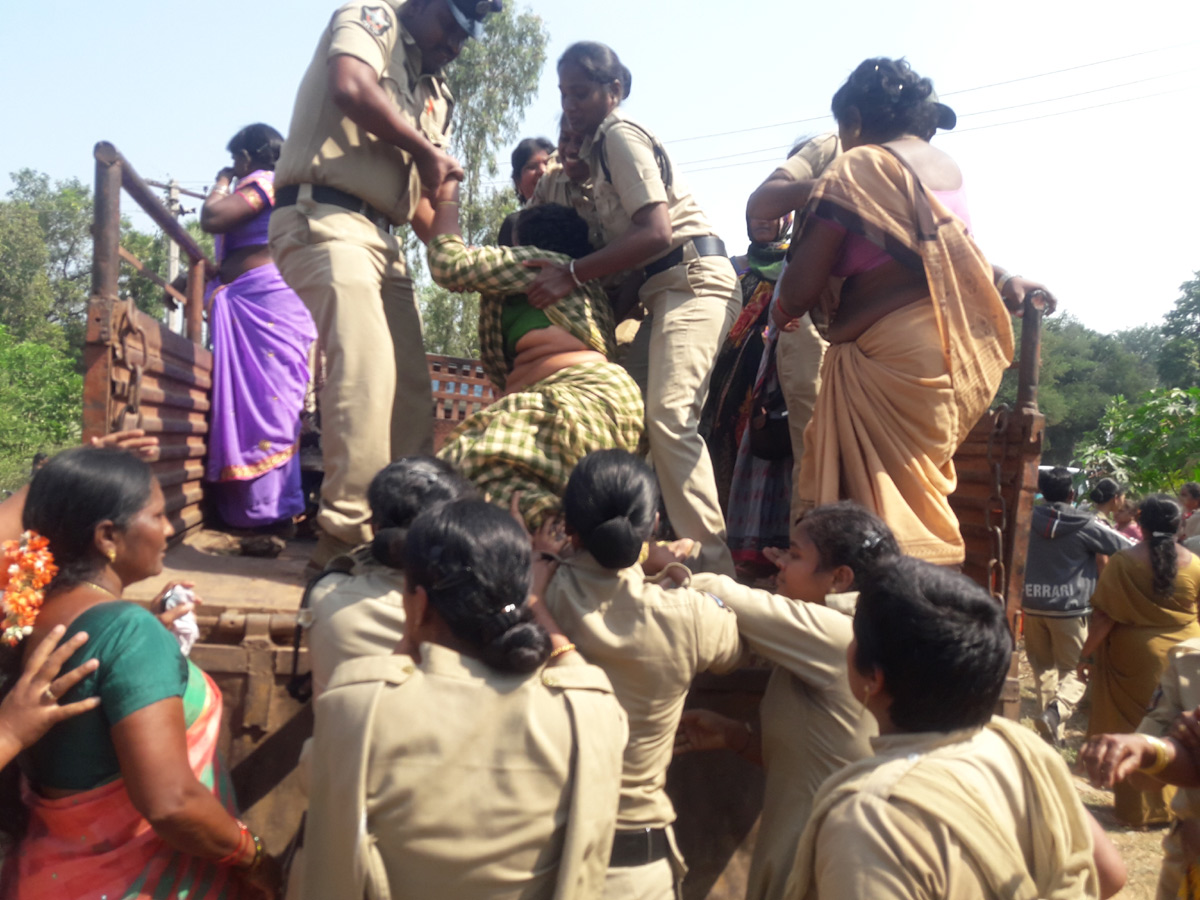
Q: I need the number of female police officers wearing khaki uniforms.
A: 7